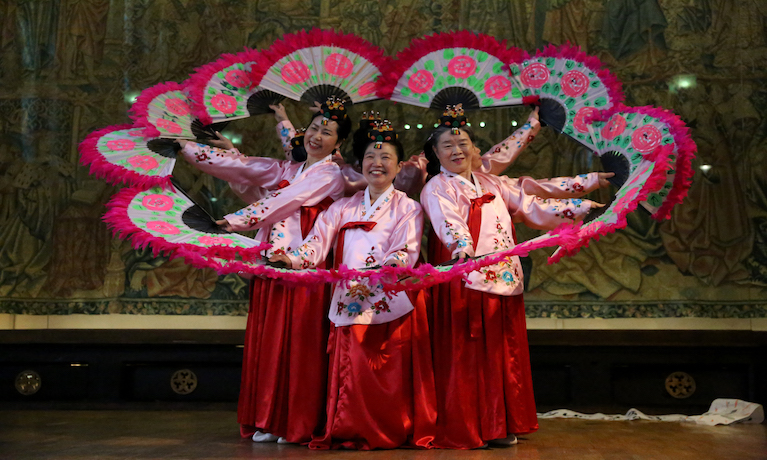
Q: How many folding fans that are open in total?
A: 12